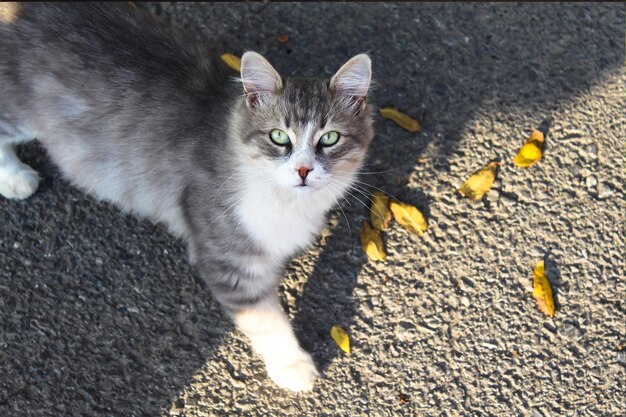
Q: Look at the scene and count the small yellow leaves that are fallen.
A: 9